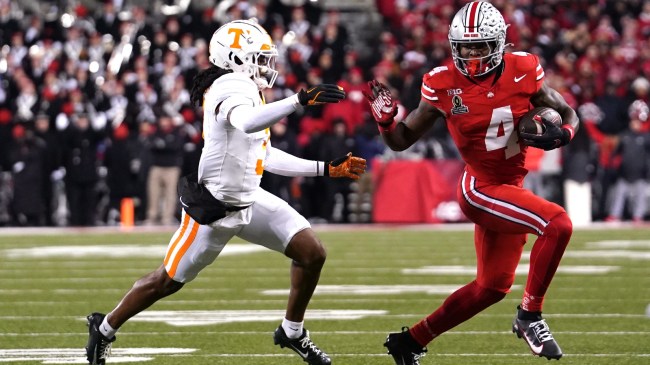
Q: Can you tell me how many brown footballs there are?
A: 1